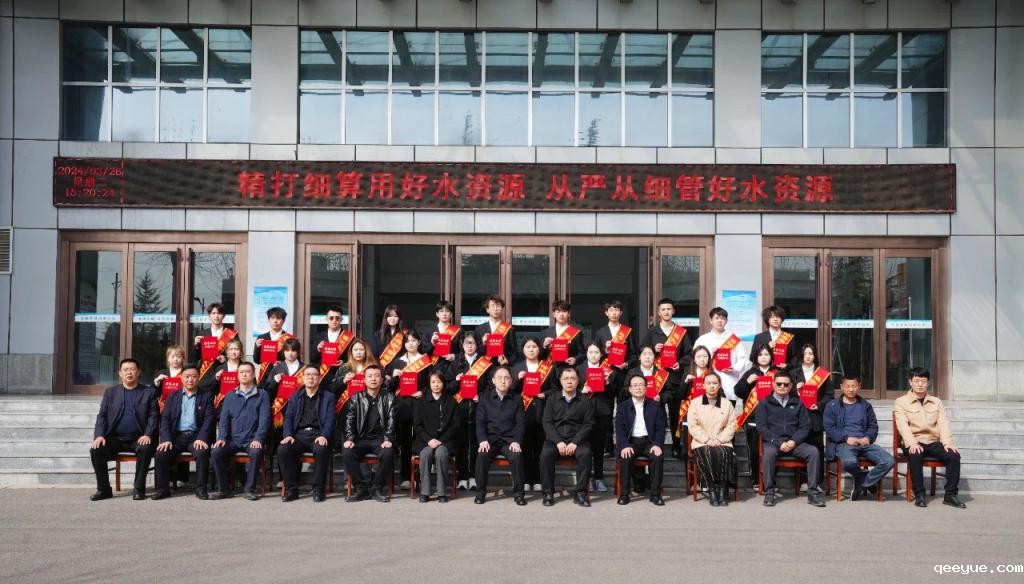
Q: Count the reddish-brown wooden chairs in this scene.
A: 13